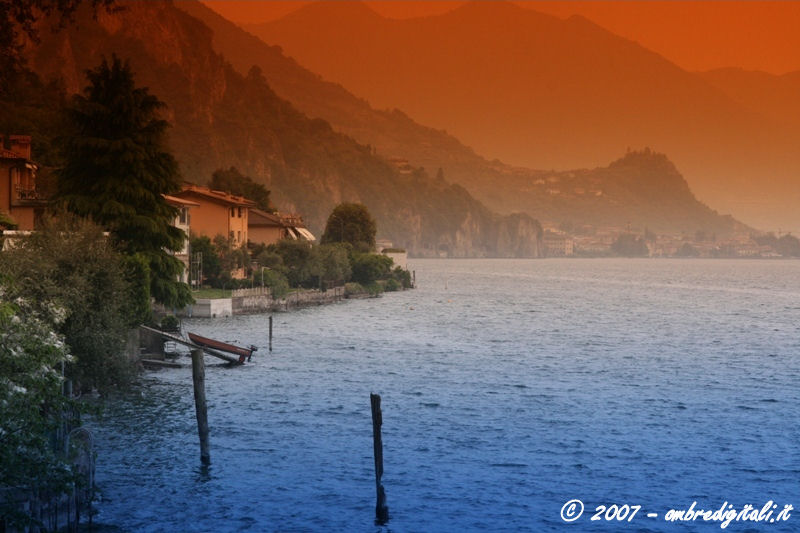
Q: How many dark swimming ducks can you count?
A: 0